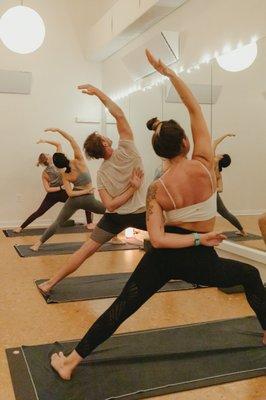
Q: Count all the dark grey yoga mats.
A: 4